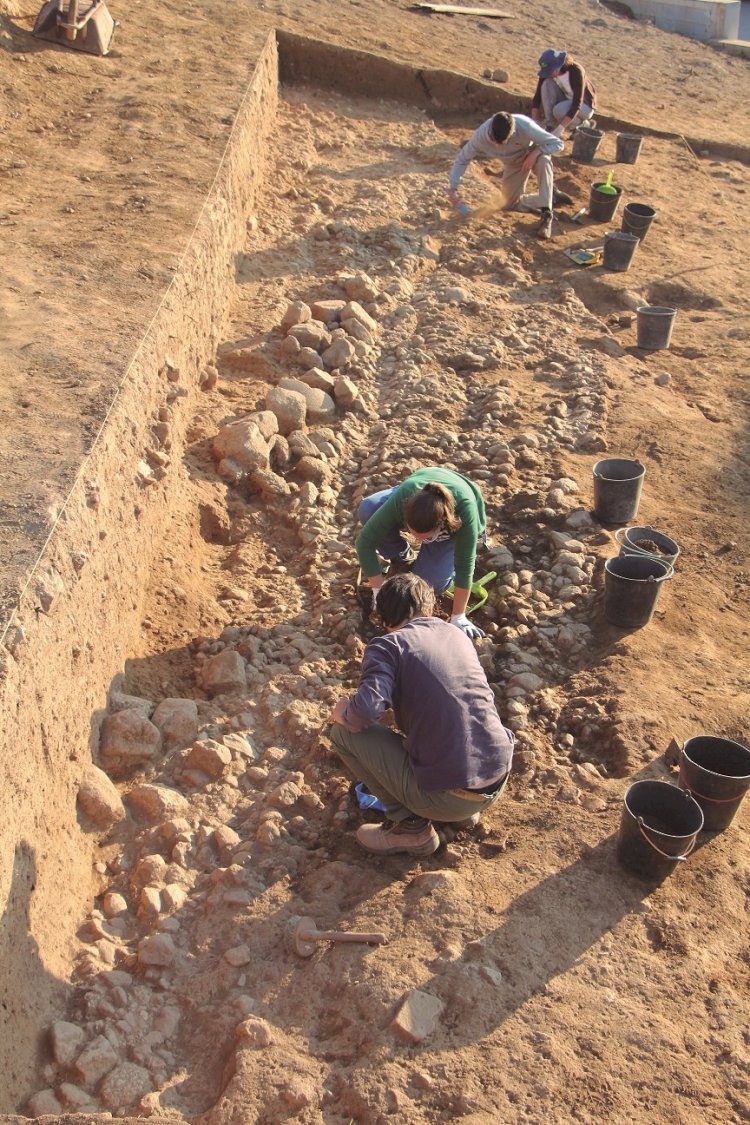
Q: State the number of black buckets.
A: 11